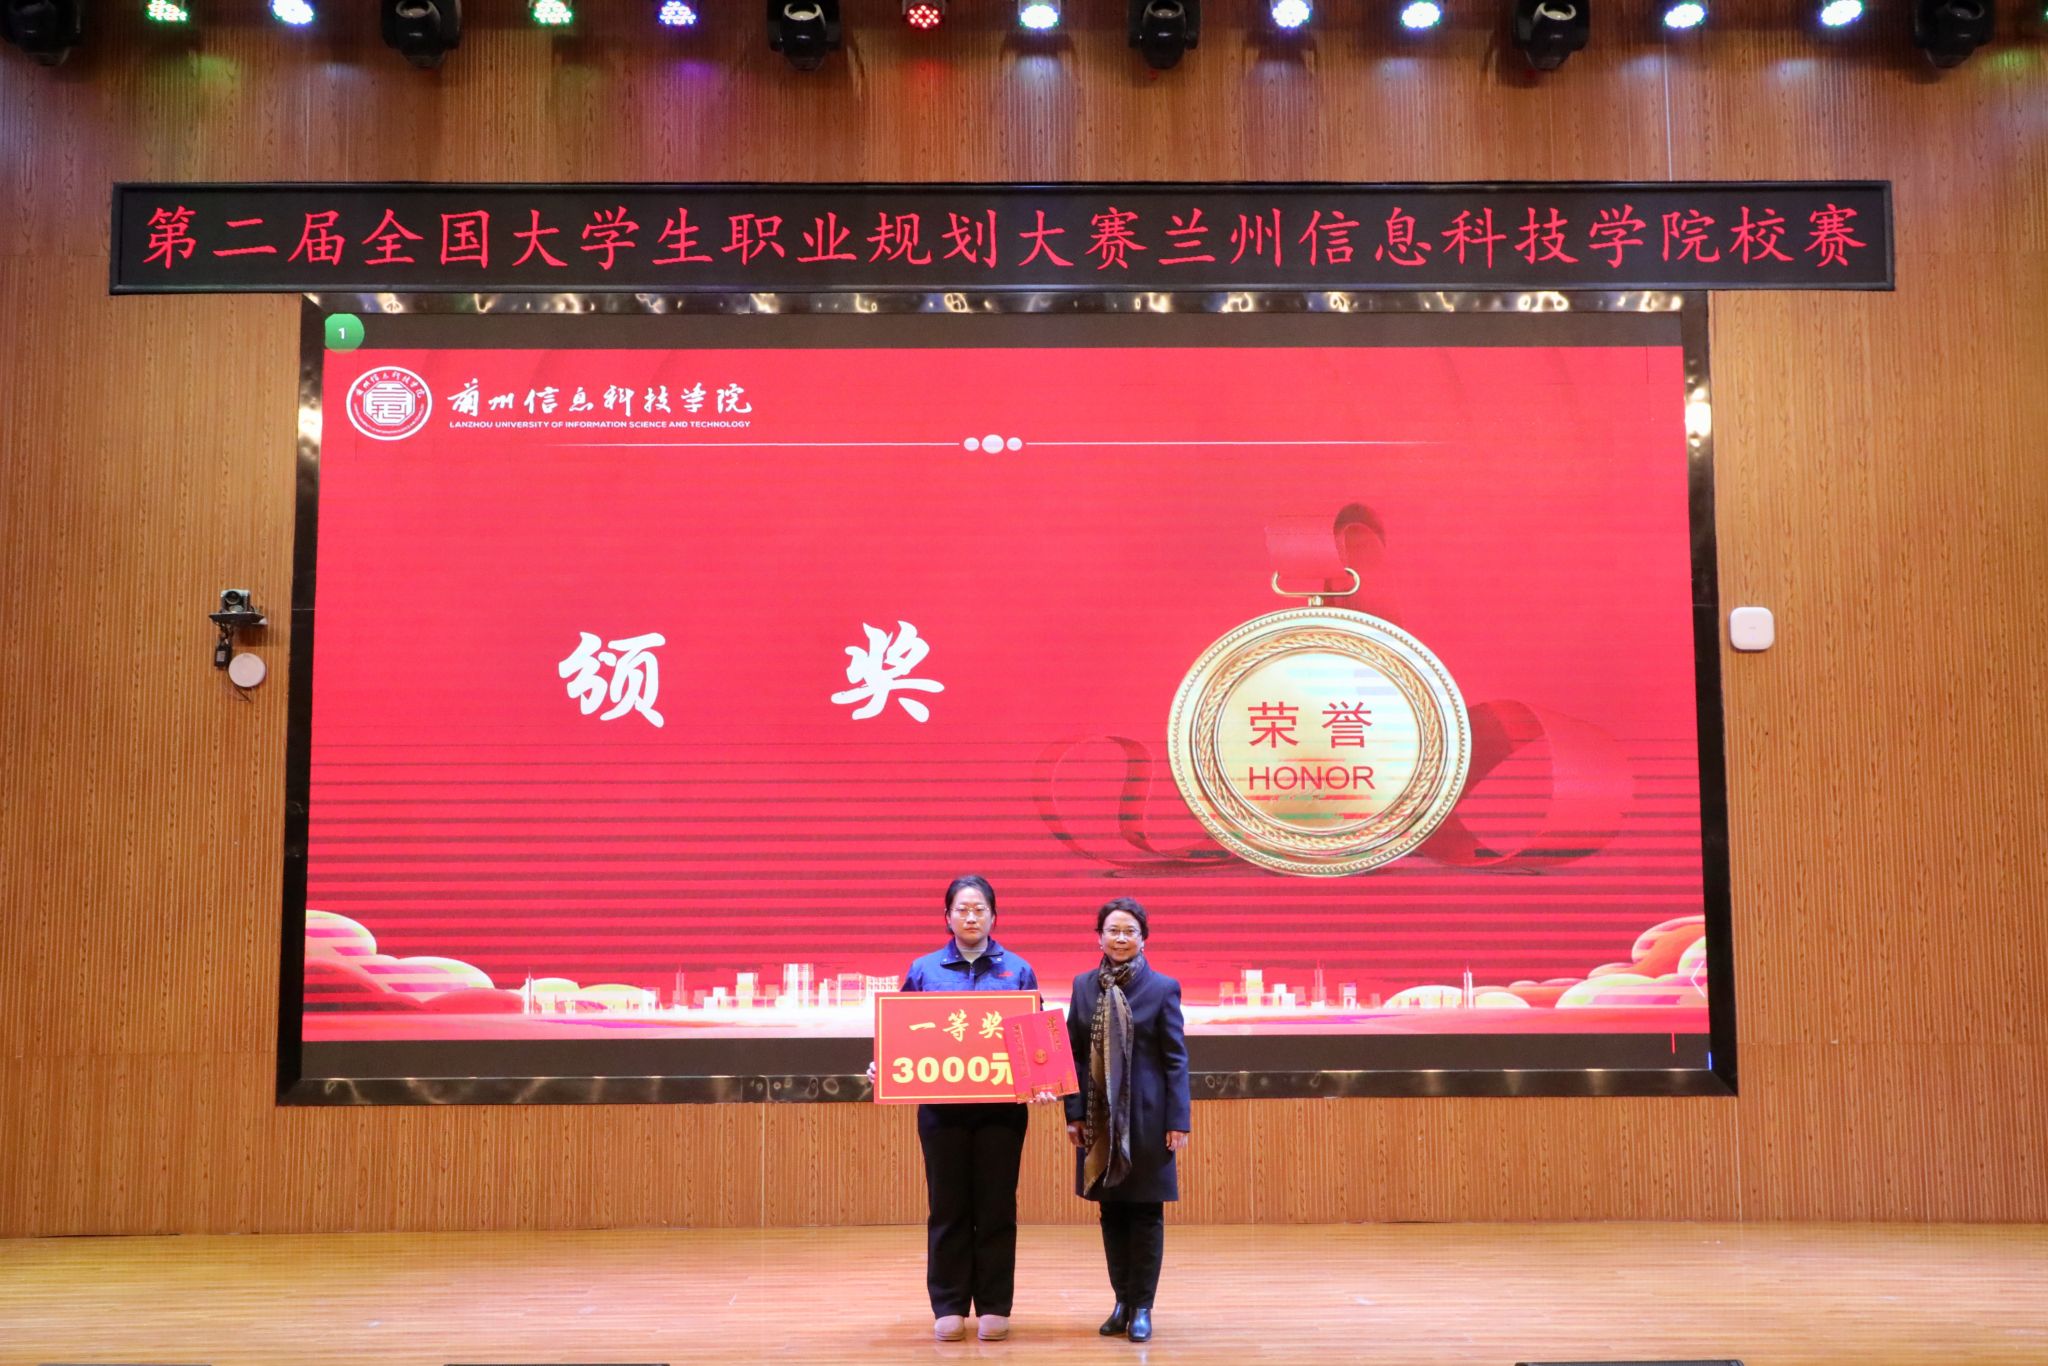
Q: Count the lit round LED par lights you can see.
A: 10